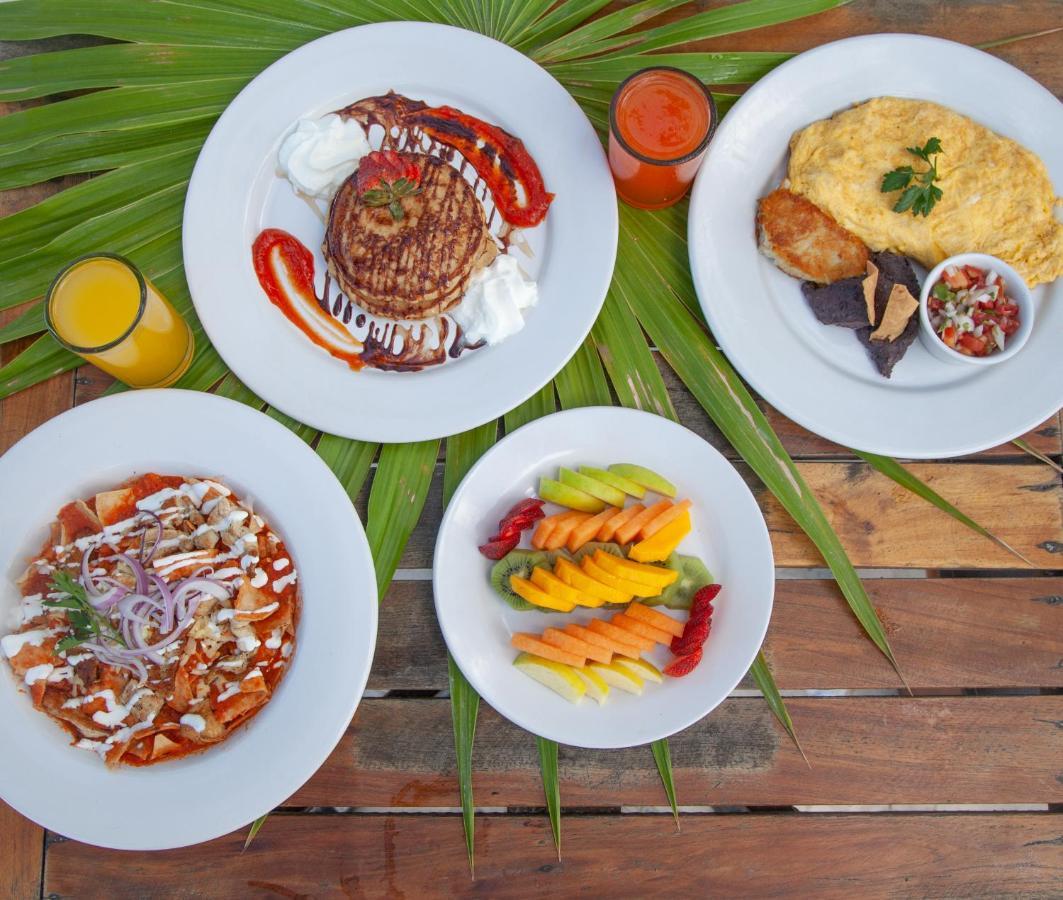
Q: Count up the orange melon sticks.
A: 12